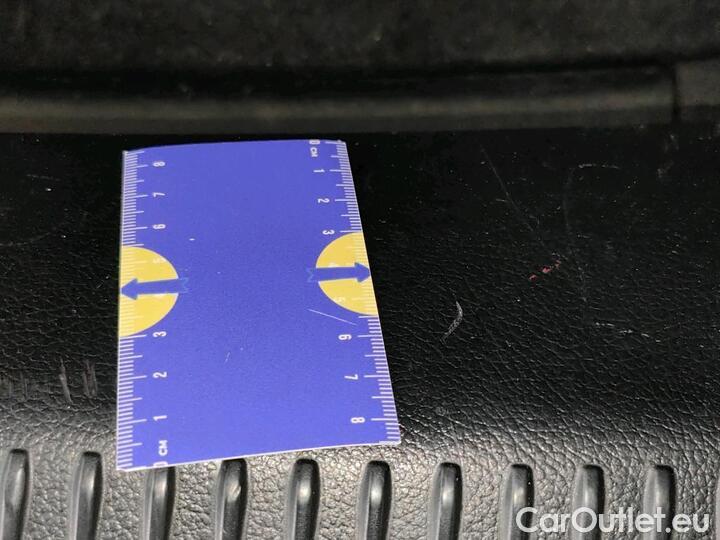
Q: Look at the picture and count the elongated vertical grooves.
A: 10